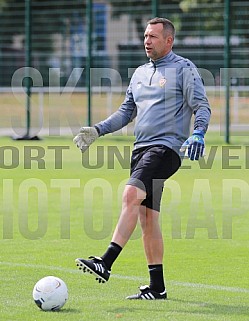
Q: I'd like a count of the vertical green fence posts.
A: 4